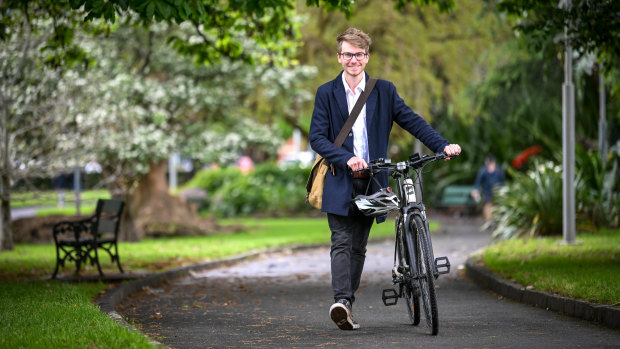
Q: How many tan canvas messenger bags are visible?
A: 1